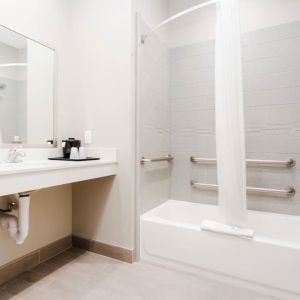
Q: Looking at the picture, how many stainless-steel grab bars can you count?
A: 3